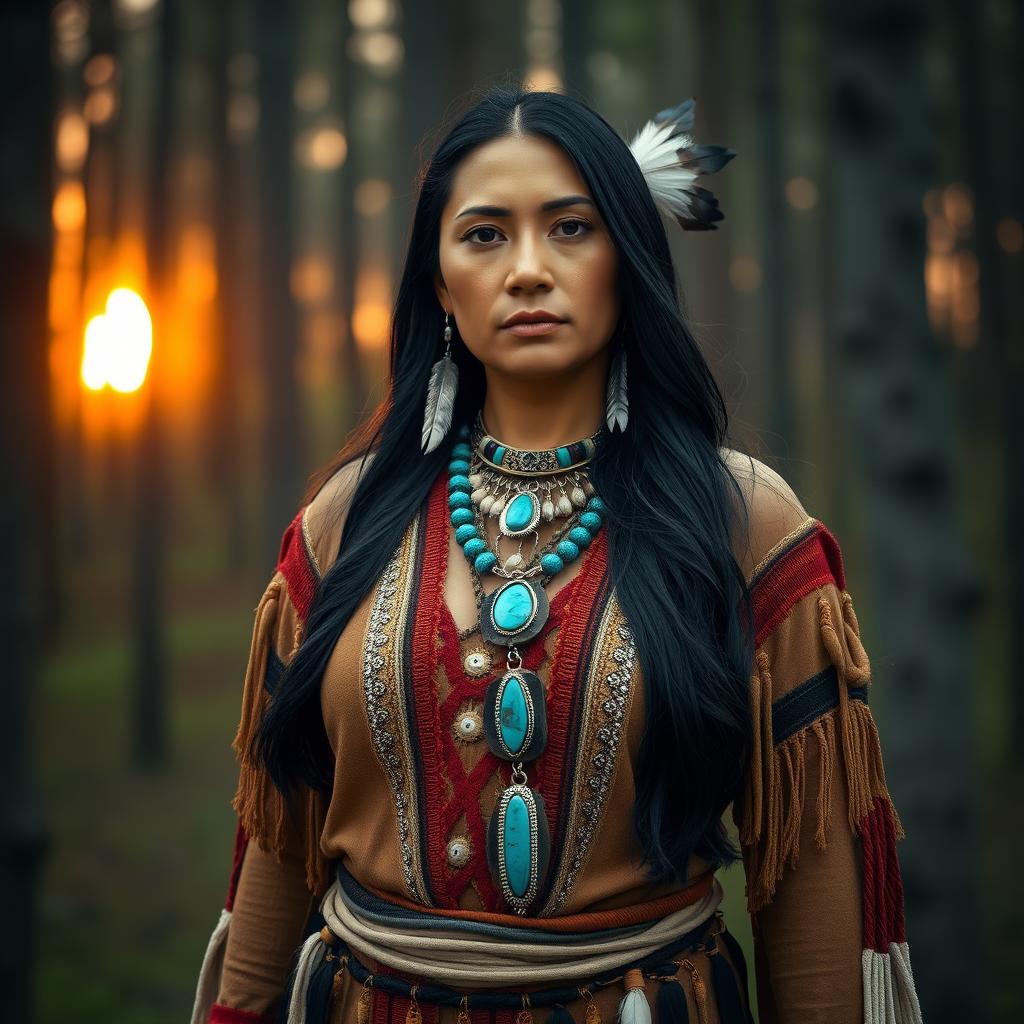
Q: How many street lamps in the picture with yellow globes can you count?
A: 0